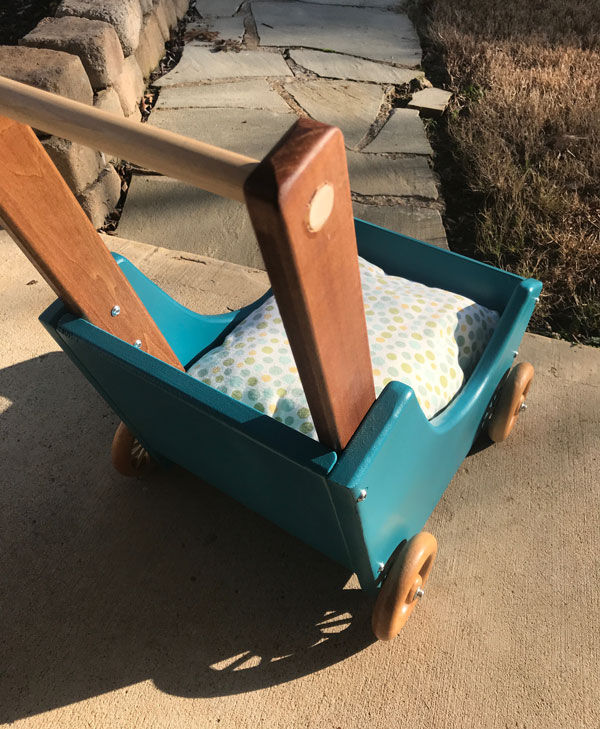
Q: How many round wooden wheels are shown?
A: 3